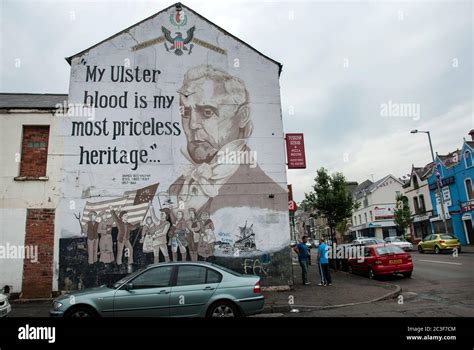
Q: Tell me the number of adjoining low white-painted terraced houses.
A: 1